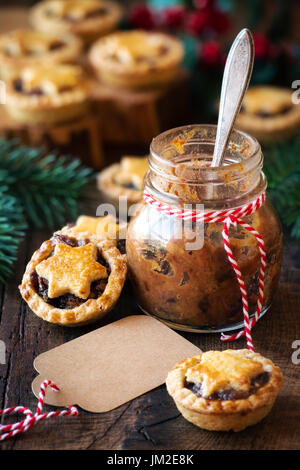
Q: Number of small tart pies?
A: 9